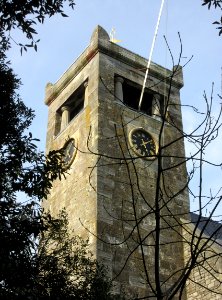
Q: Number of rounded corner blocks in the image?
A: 3